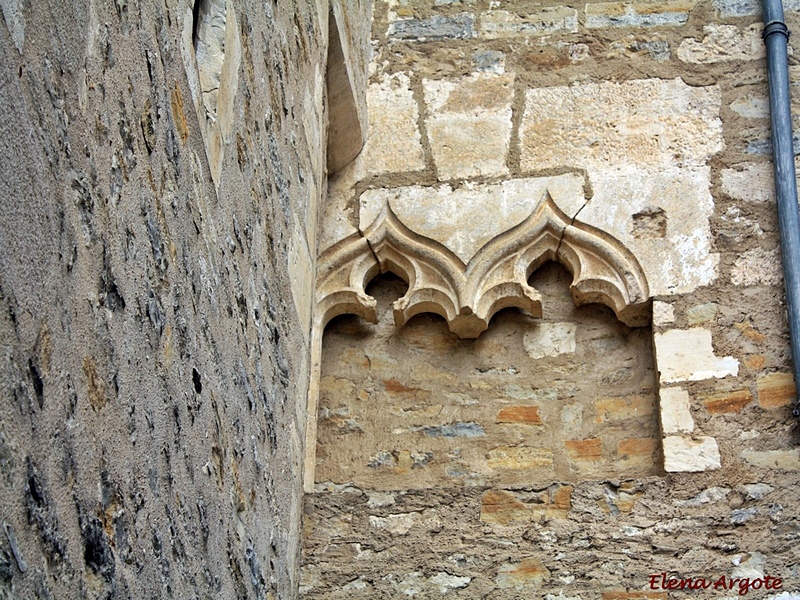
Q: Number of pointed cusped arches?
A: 2